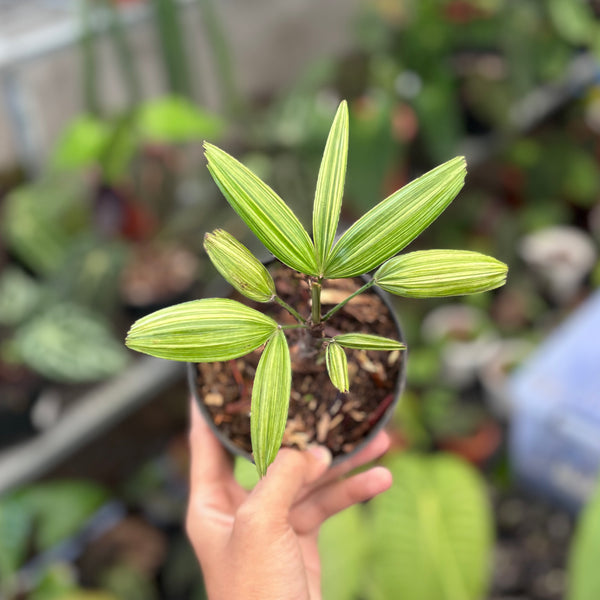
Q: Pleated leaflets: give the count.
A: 9